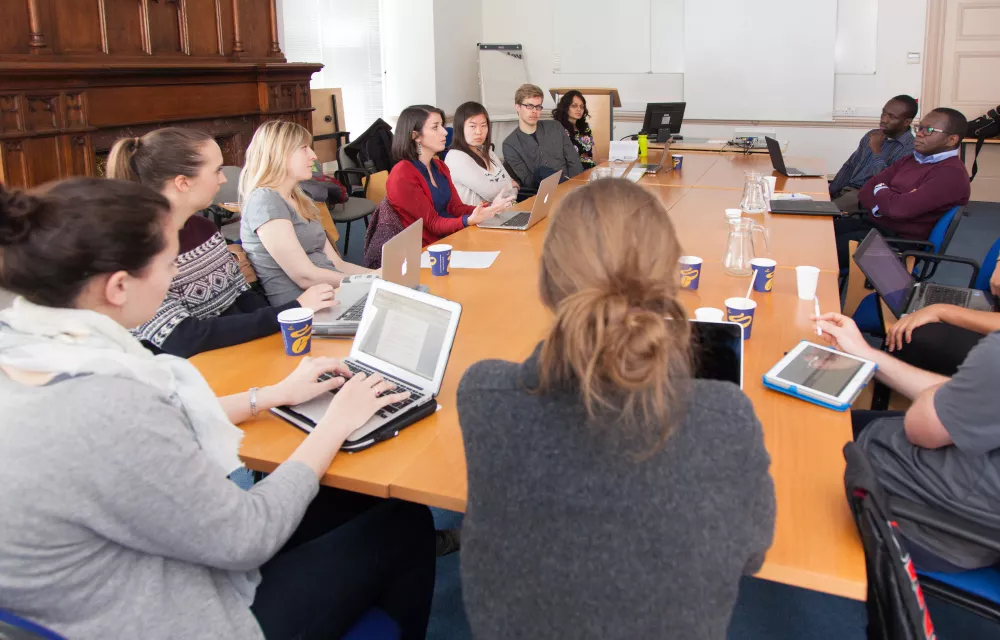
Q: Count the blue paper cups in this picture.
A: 6